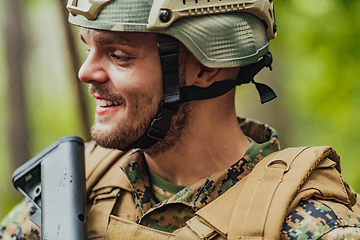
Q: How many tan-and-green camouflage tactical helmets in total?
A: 1